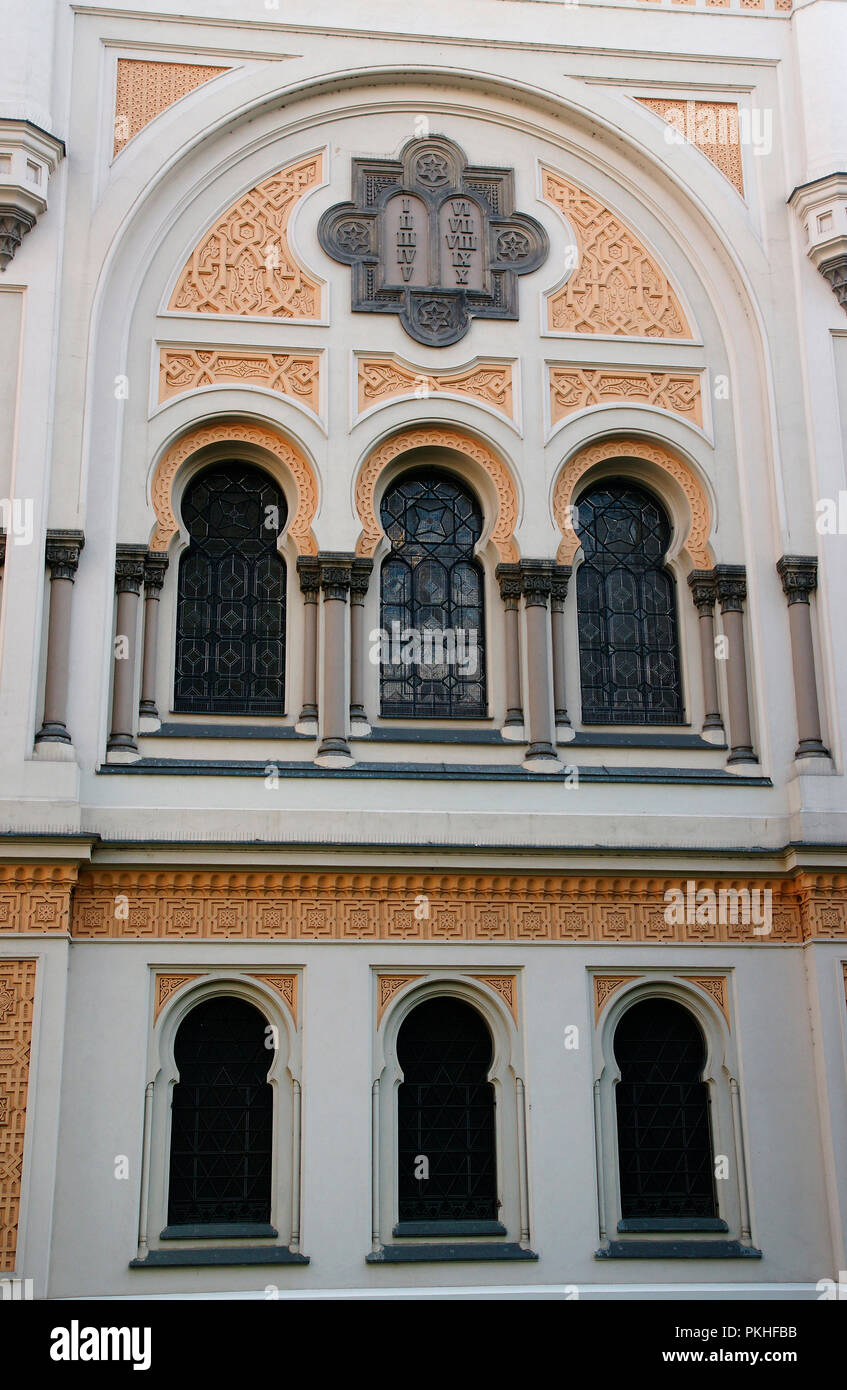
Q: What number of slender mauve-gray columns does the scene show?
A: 12